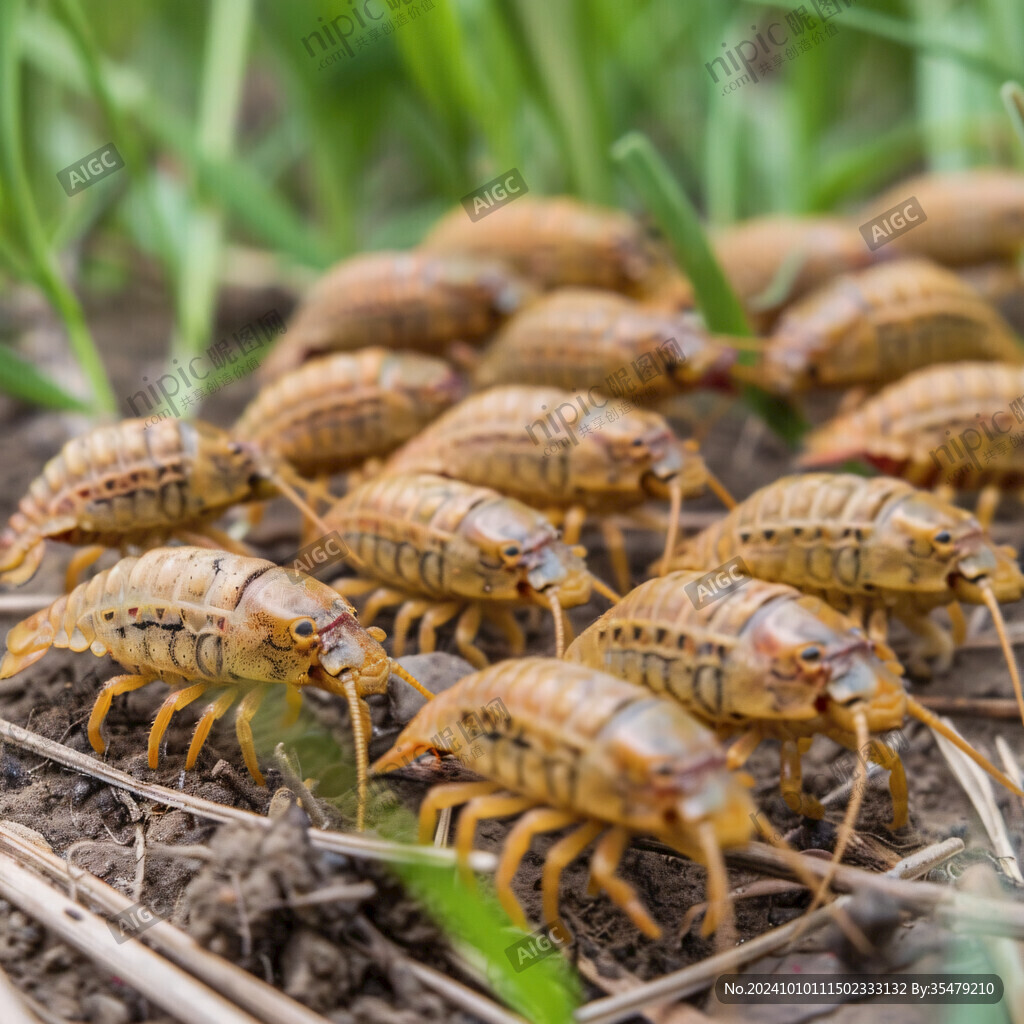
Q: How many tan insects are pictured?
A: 15